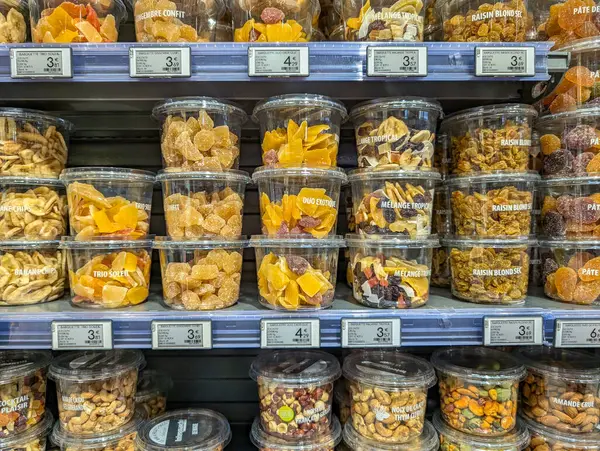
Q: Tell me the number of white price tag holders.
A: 11